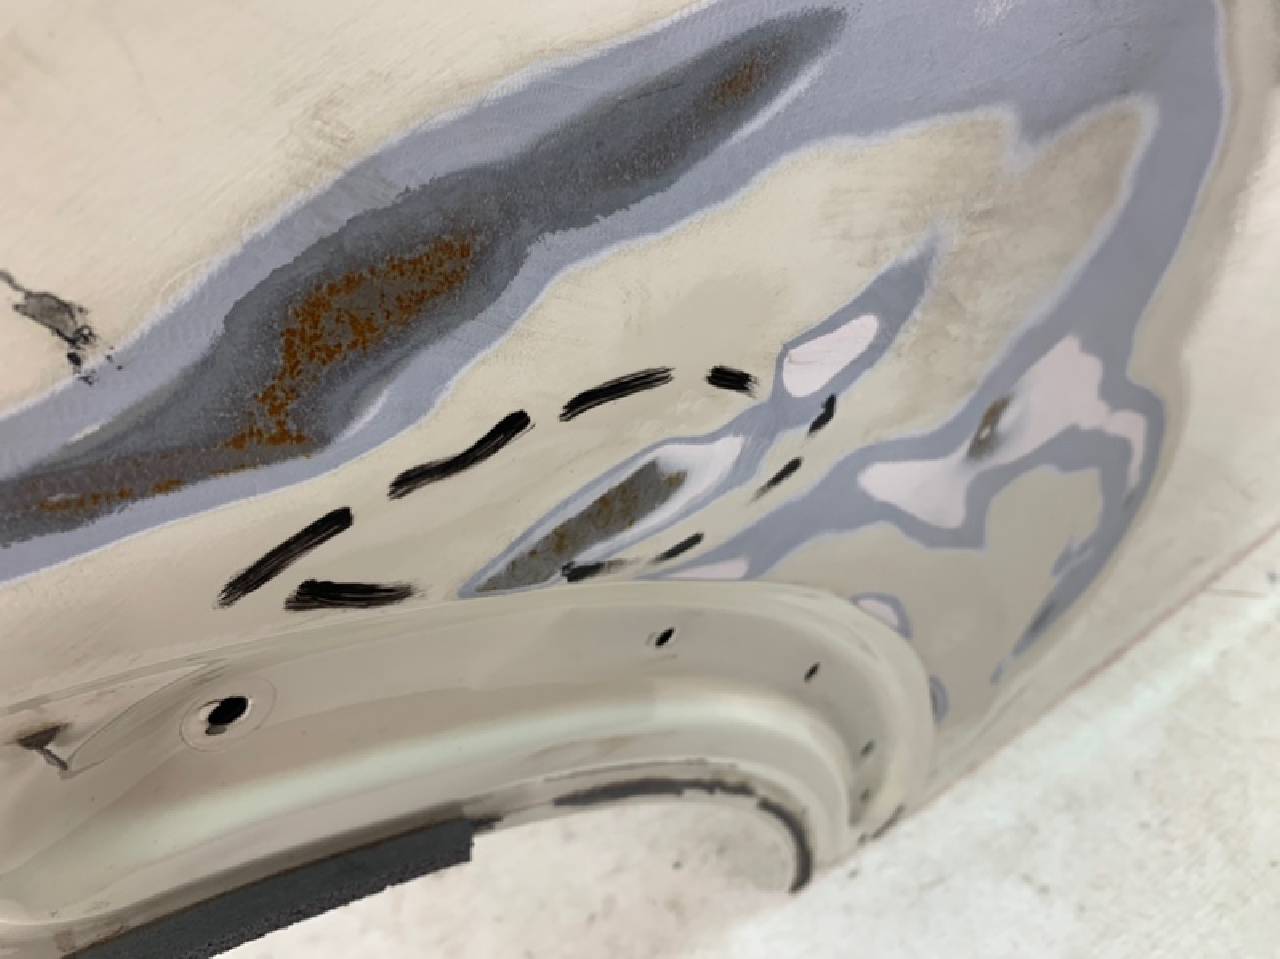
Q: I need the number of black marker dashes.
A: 9